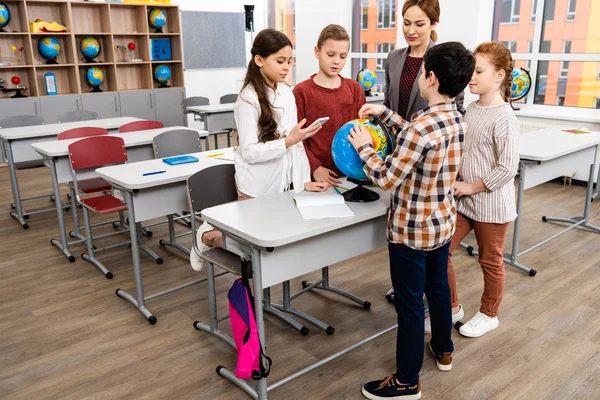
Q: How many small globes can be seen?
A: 8